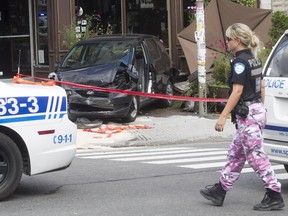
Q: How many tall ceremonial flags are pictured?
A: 0